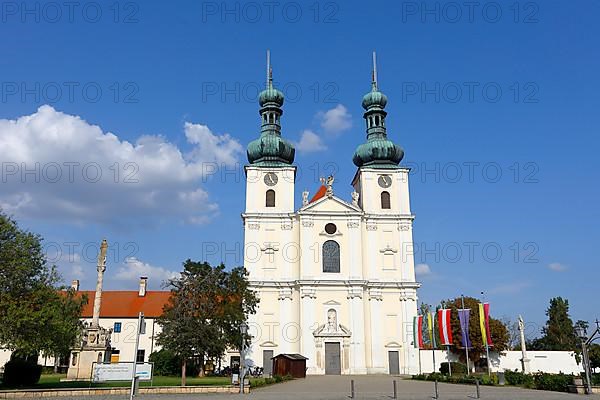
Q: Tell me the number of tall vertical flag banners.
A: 5